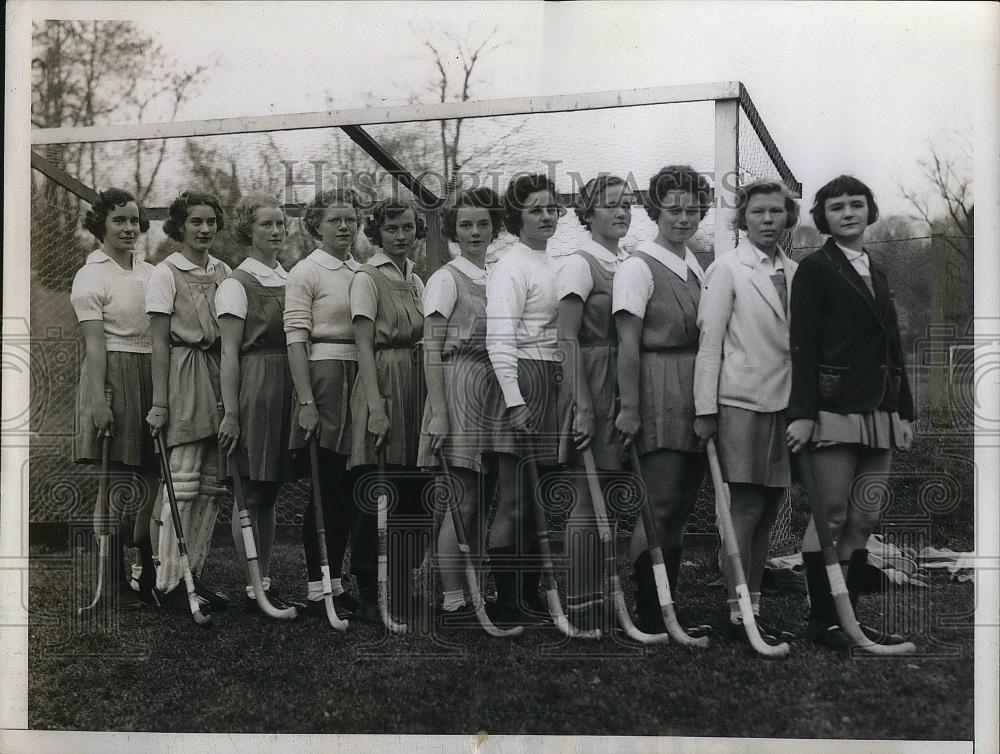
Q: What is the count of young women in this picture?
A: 11